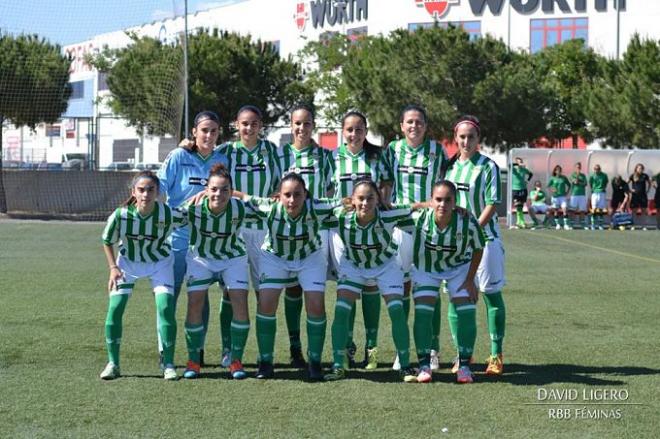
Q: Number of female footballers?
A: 11